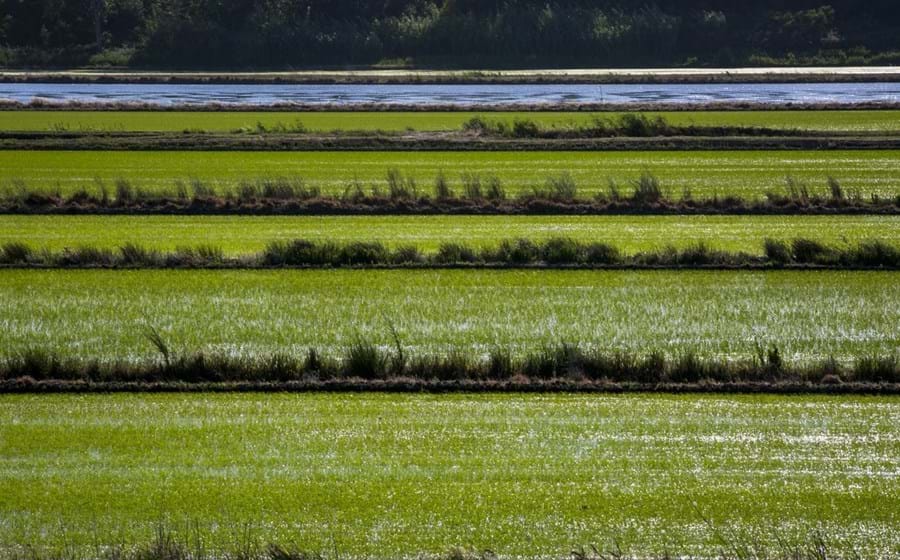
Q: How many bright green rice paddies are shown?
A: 5